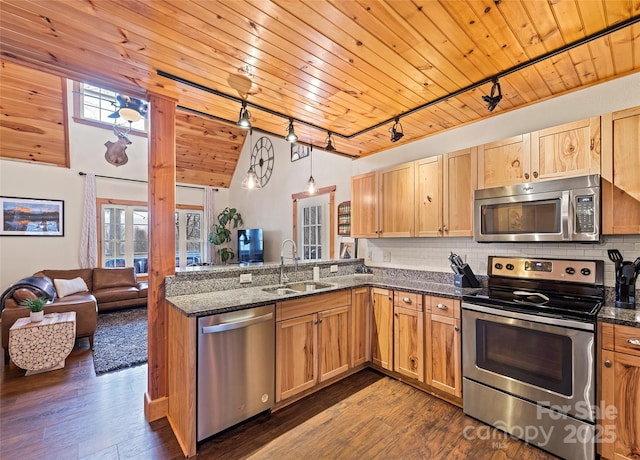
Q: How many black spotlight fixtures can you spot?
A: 5